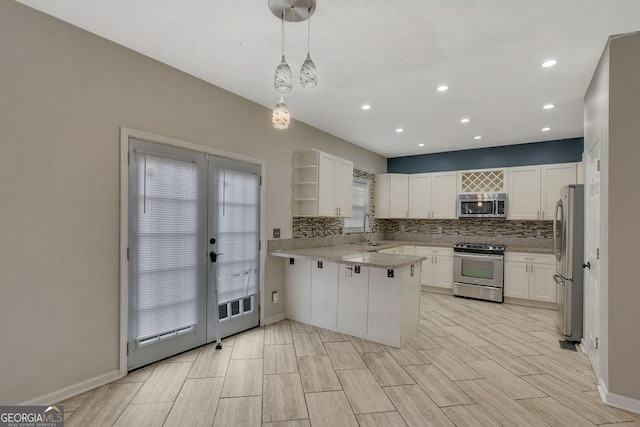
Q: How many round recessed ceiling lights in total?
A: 9